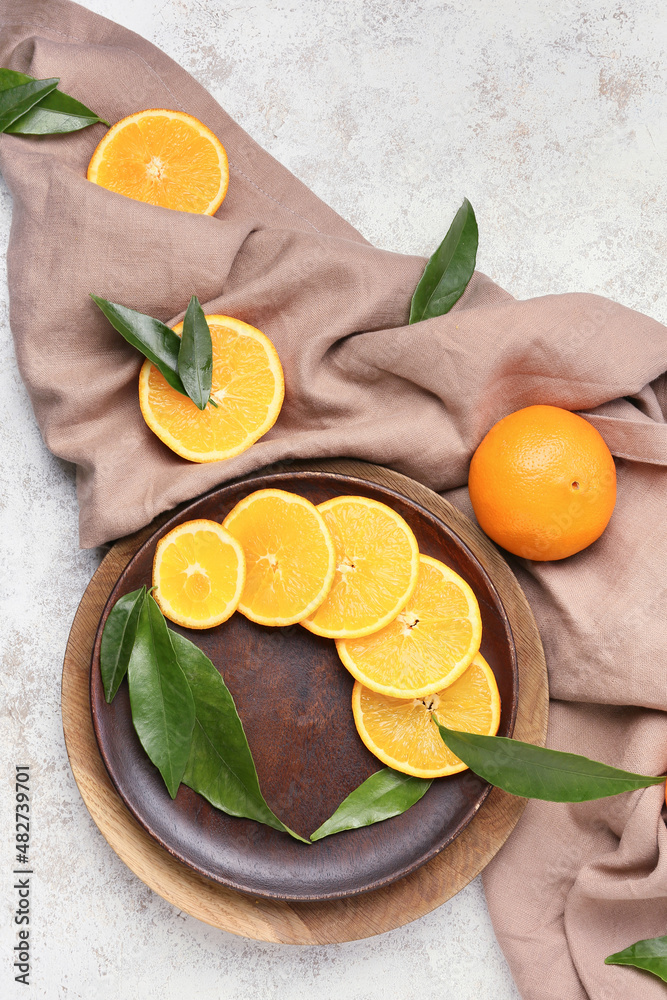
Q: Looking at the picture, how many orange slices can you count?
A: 7